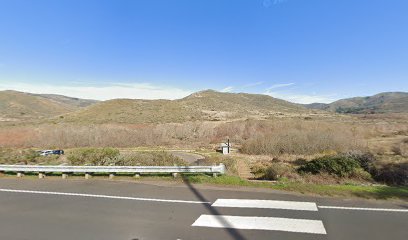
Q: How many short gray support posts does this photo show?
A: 8